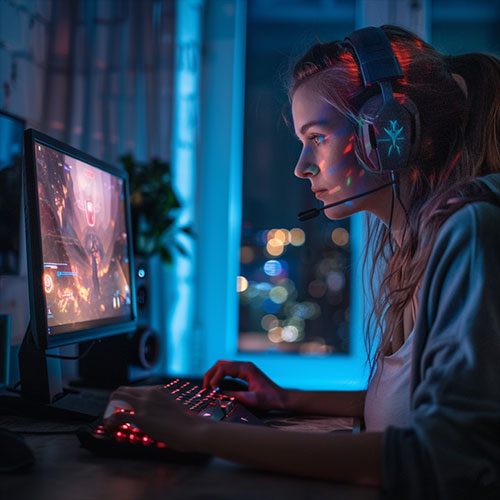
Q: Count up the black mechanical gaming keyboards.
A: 1